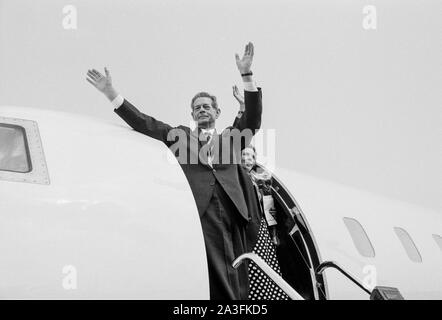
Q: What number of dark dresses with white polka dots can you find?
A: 1